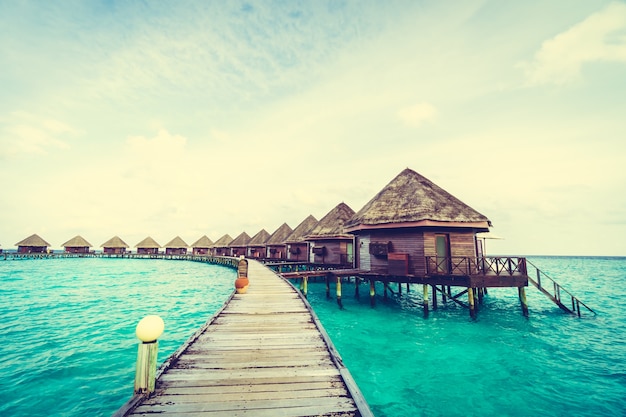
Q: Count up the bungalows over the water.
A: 13